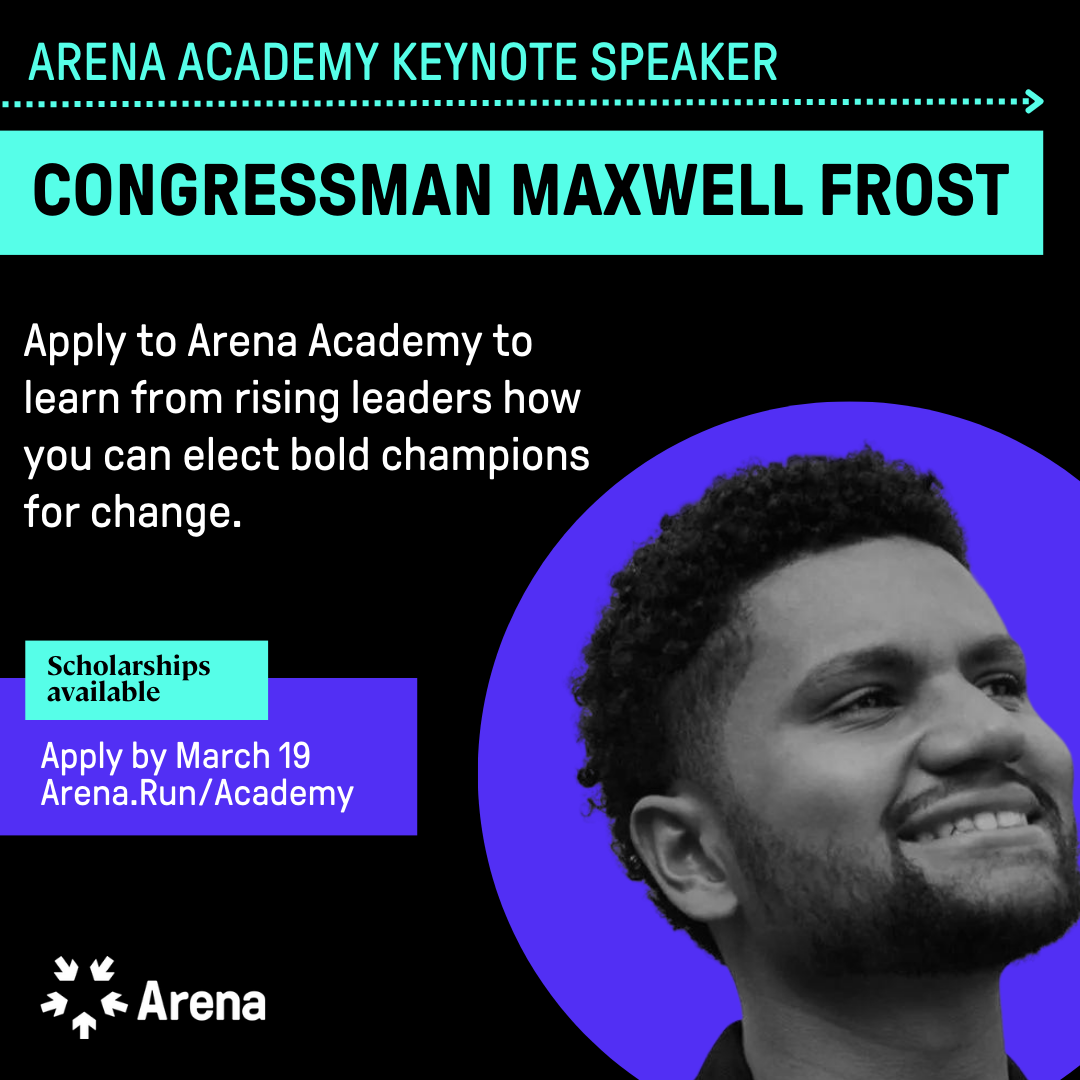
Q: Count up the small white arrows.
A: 5